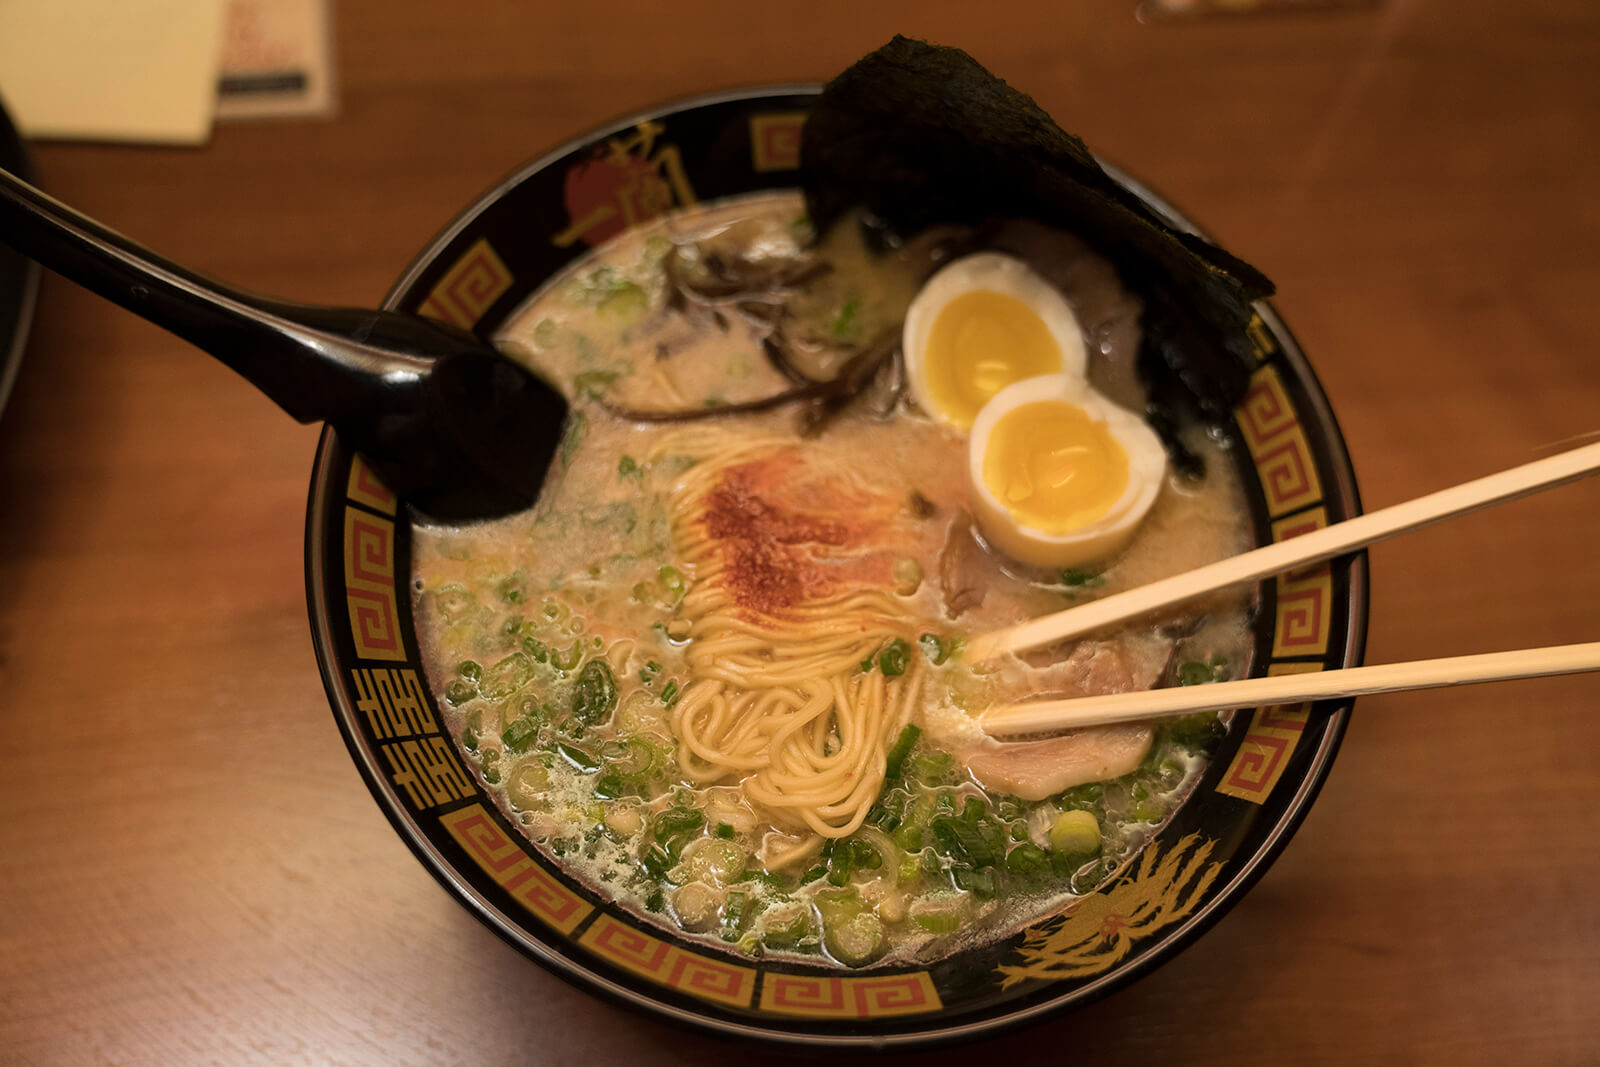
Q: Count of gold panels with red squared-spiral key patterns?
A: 10